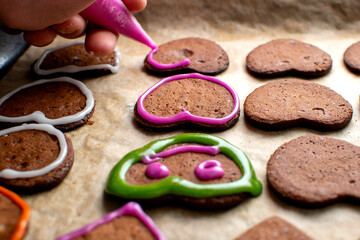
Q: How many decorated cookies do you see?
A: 8